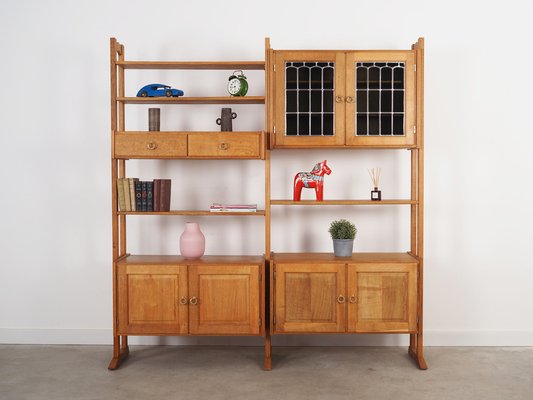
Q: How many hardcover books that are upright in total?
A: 8